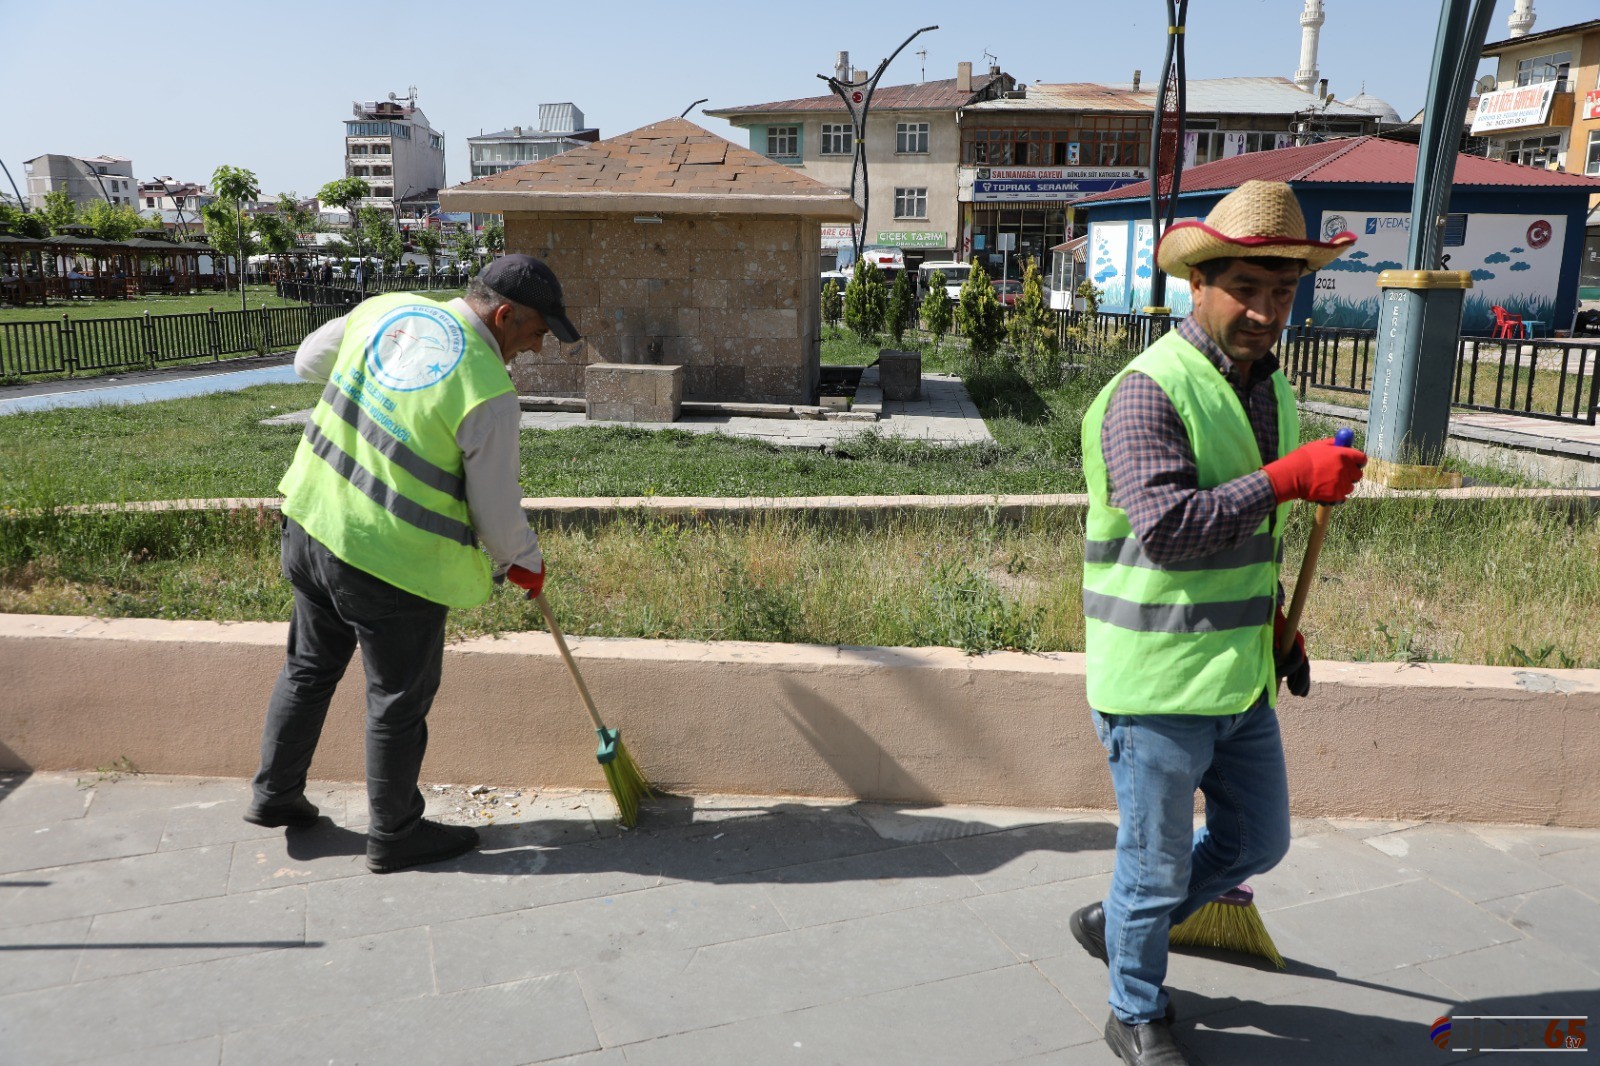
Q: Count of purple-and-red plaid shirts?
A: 1